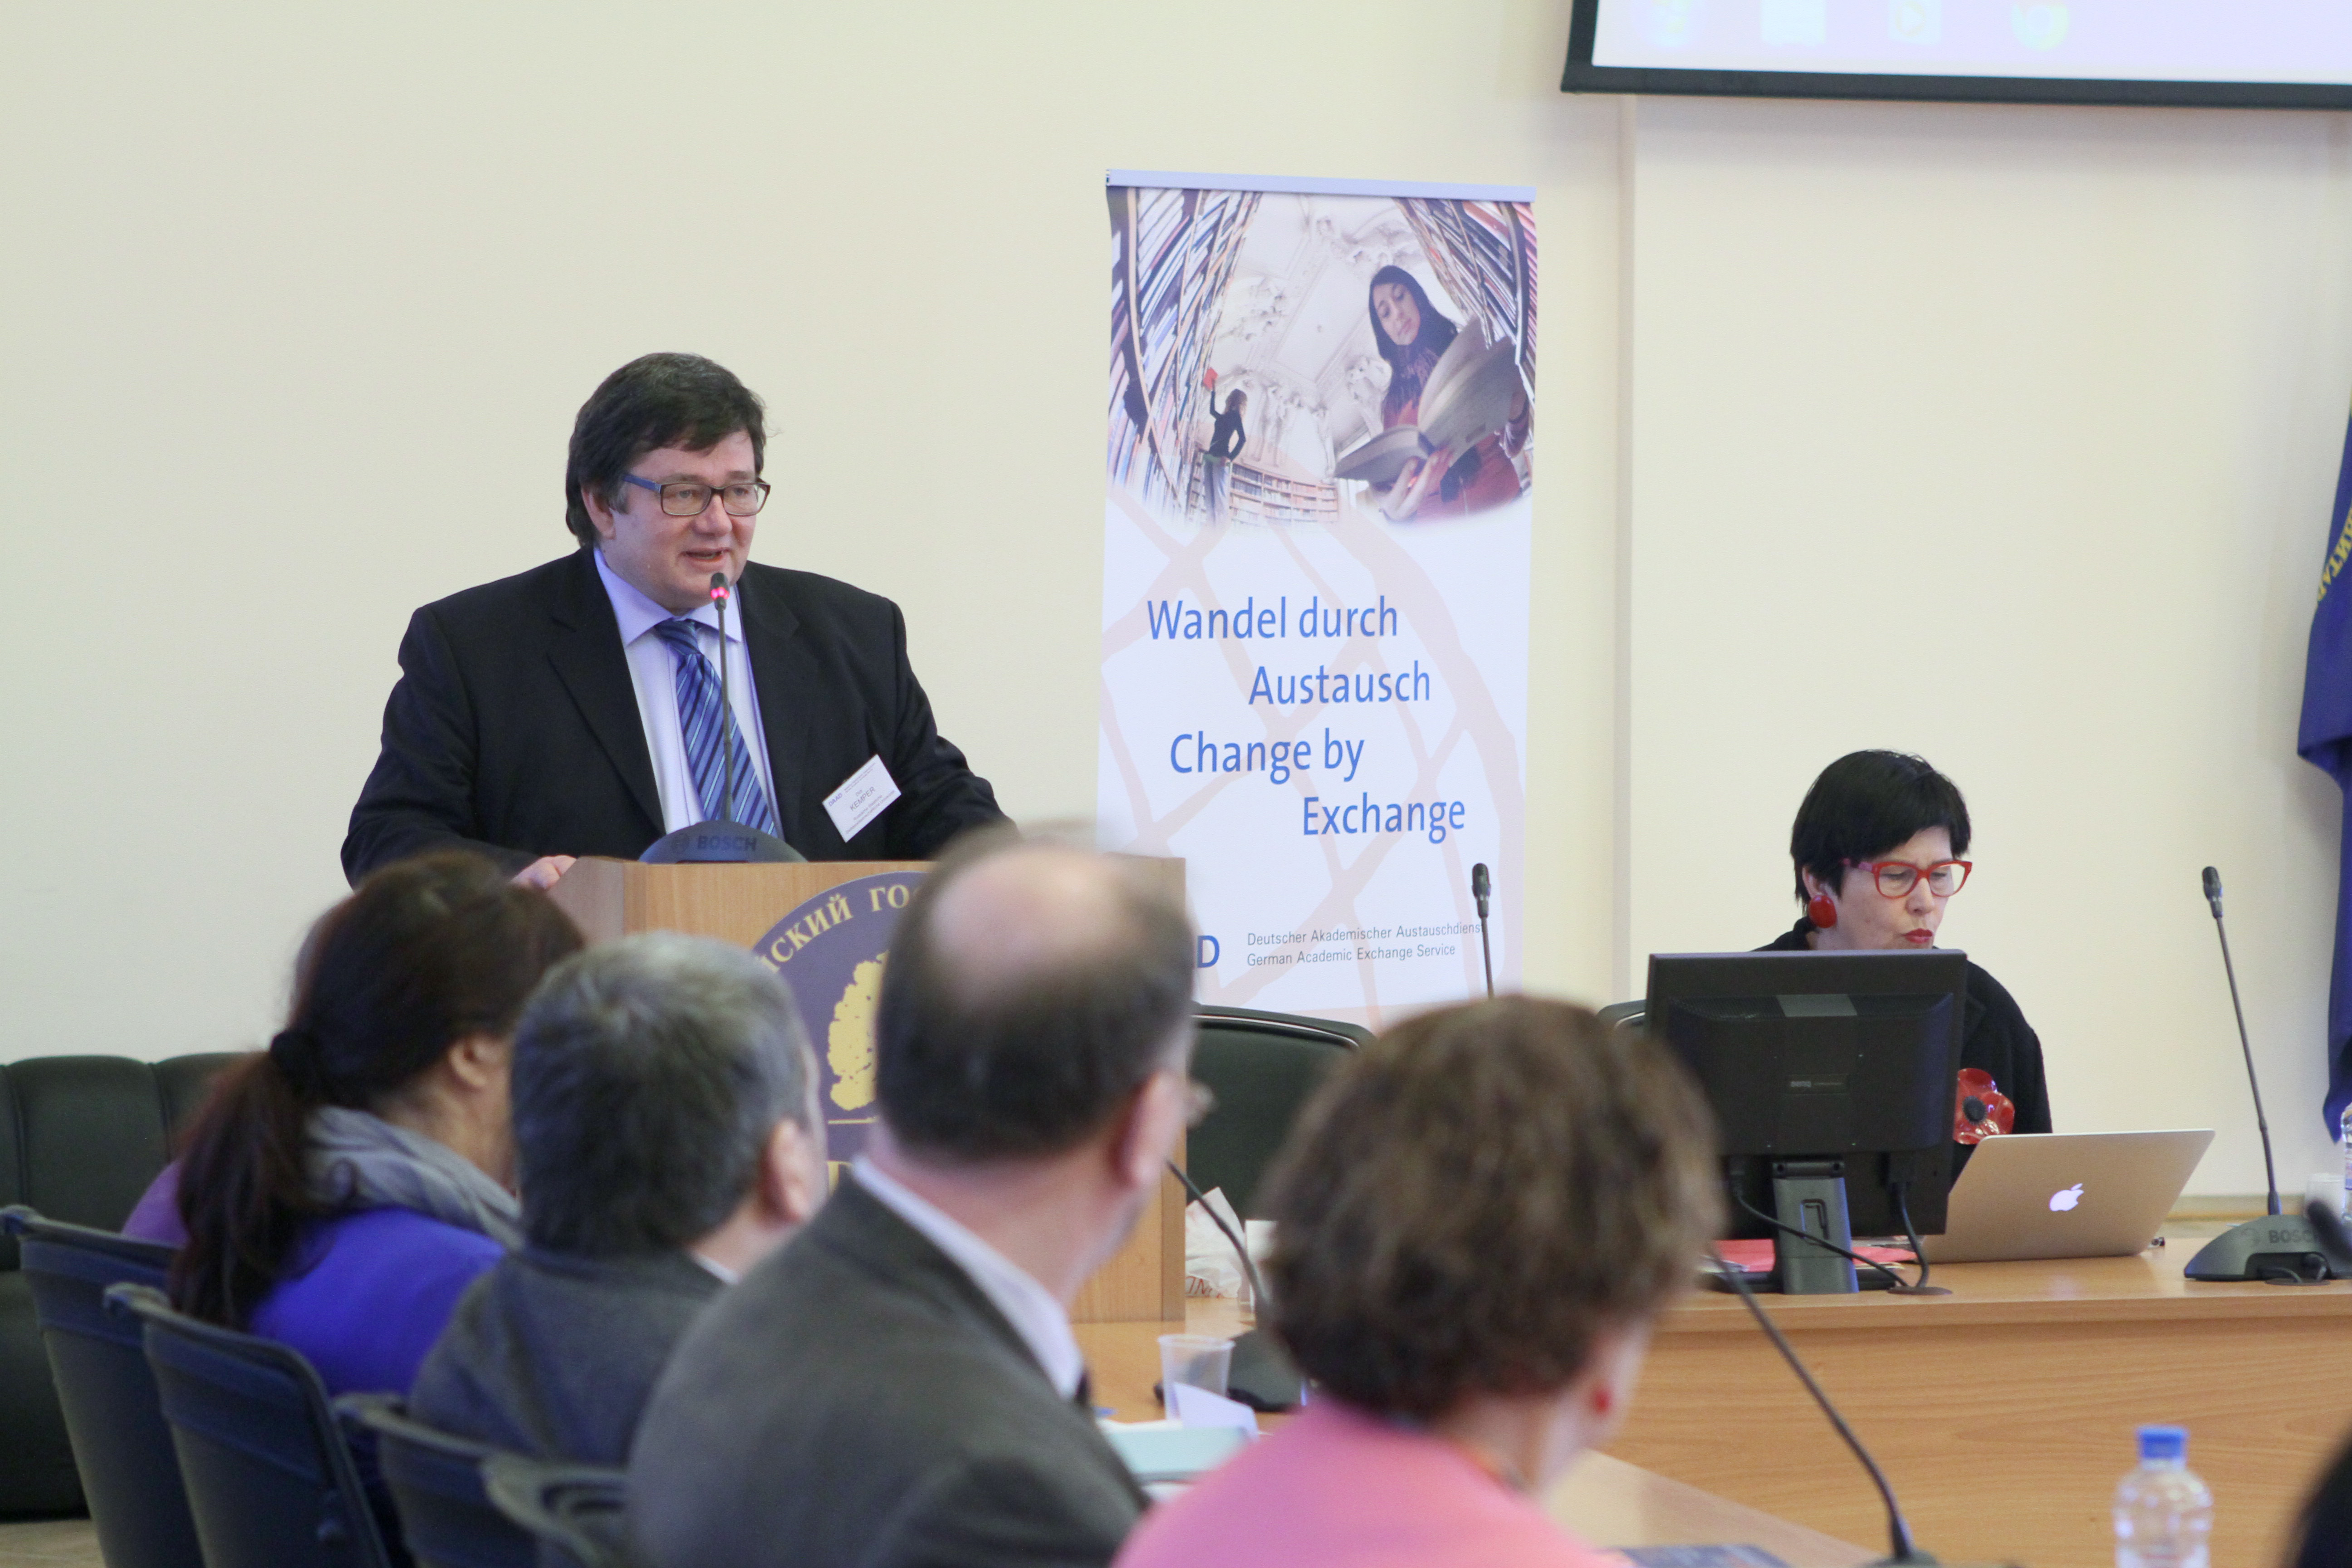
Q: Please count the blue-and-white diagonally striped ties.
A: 1